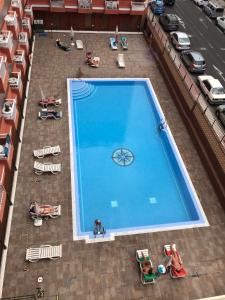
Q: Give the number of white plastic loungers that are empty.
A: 5